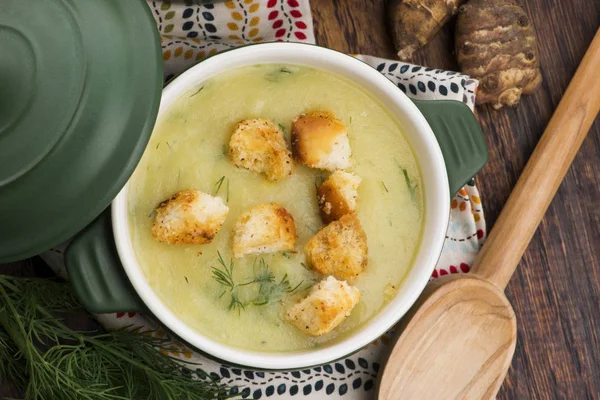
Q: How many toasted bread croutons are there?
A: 7